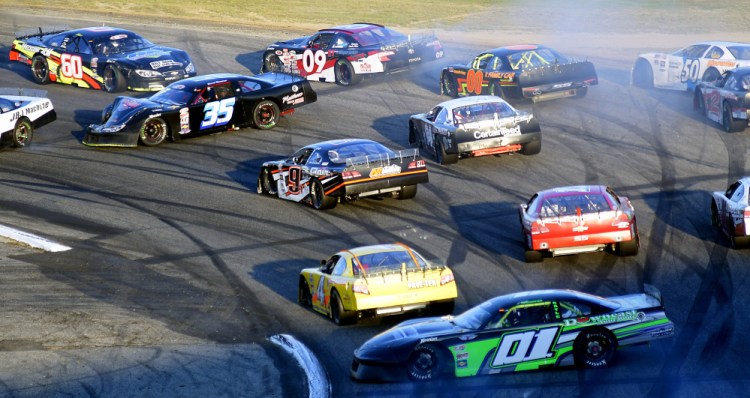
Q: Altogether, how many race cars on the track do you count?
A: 13